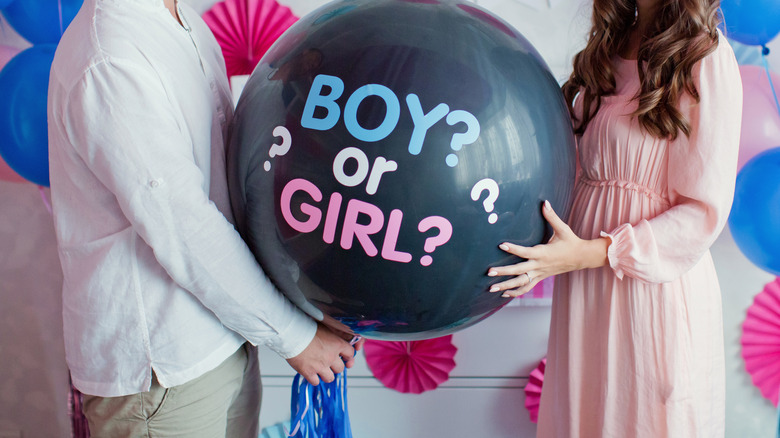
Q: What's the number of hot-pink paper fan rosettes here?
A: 4